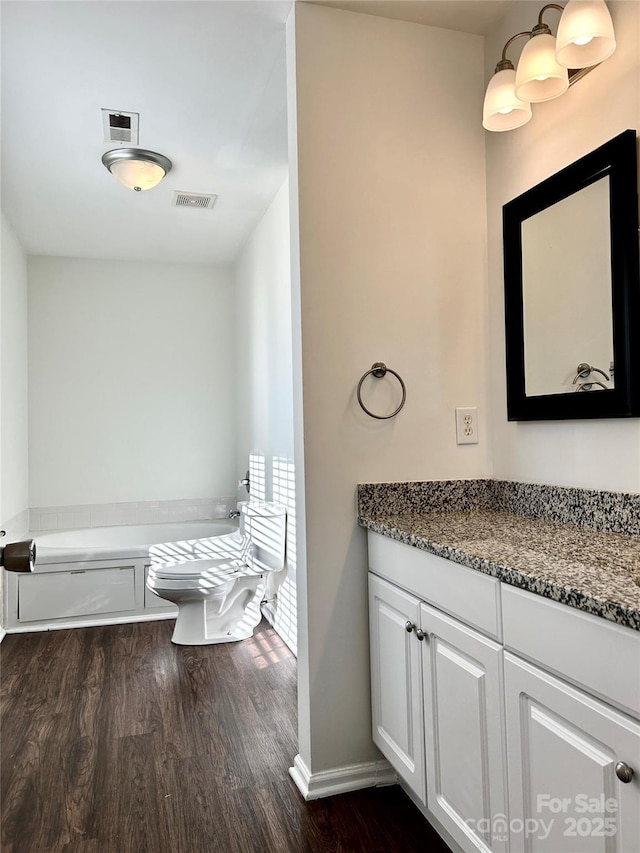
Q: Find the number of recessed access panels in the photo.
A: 2